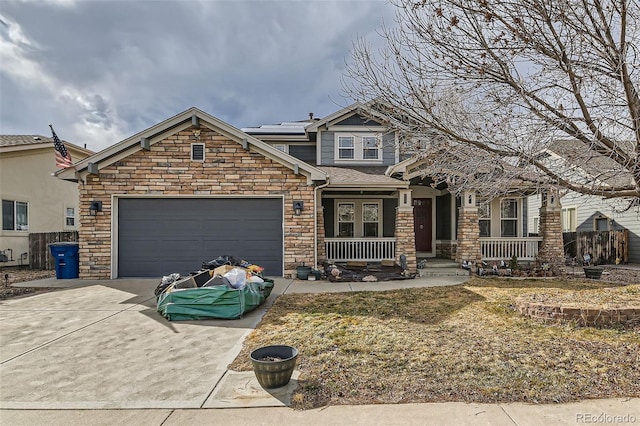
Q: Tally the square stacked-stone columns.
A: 3